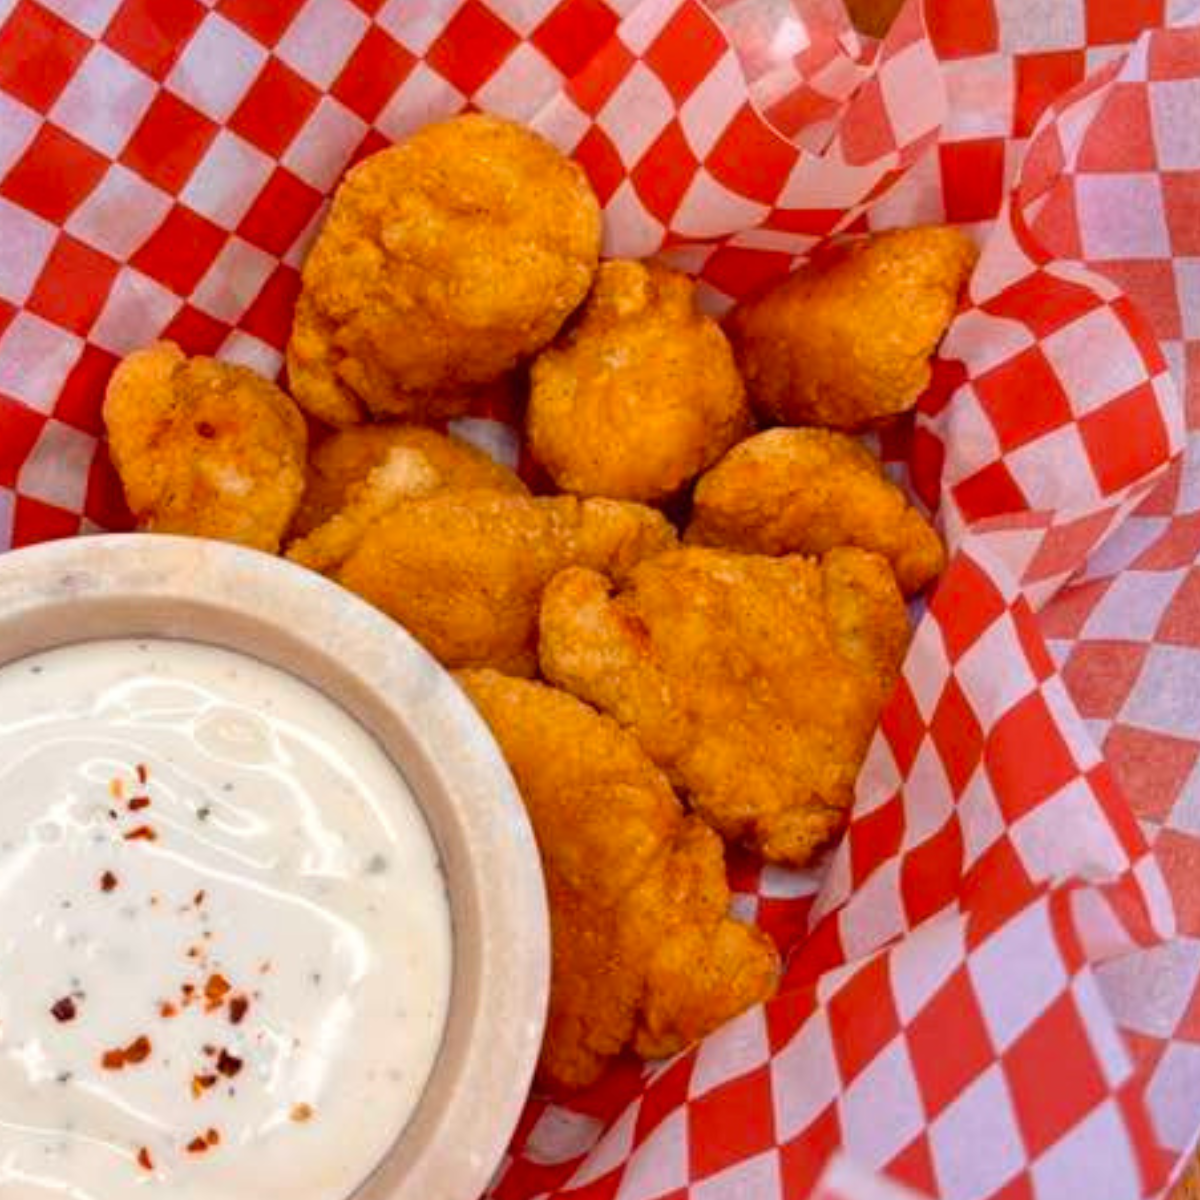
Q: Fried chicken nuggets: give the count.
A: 9